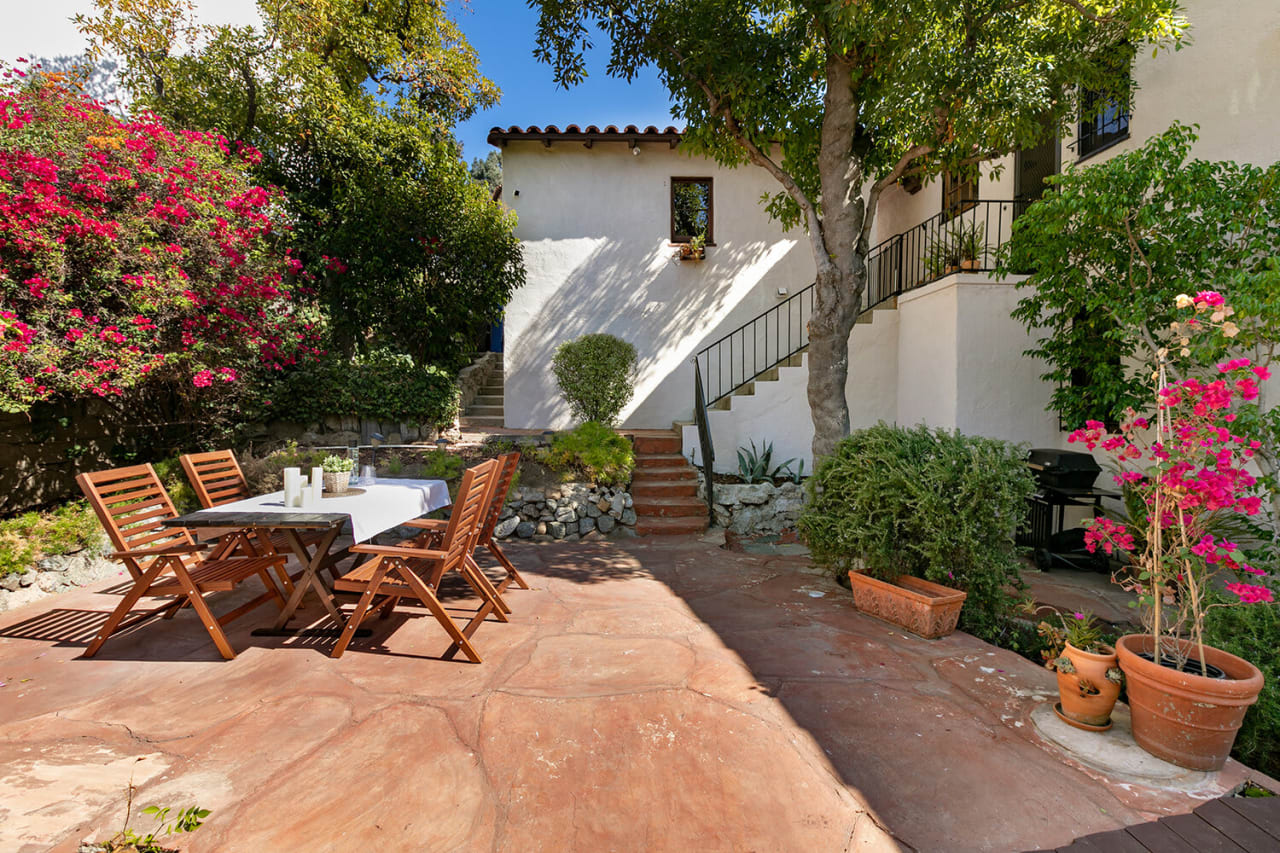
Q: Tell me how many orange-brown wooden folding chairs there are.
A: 4